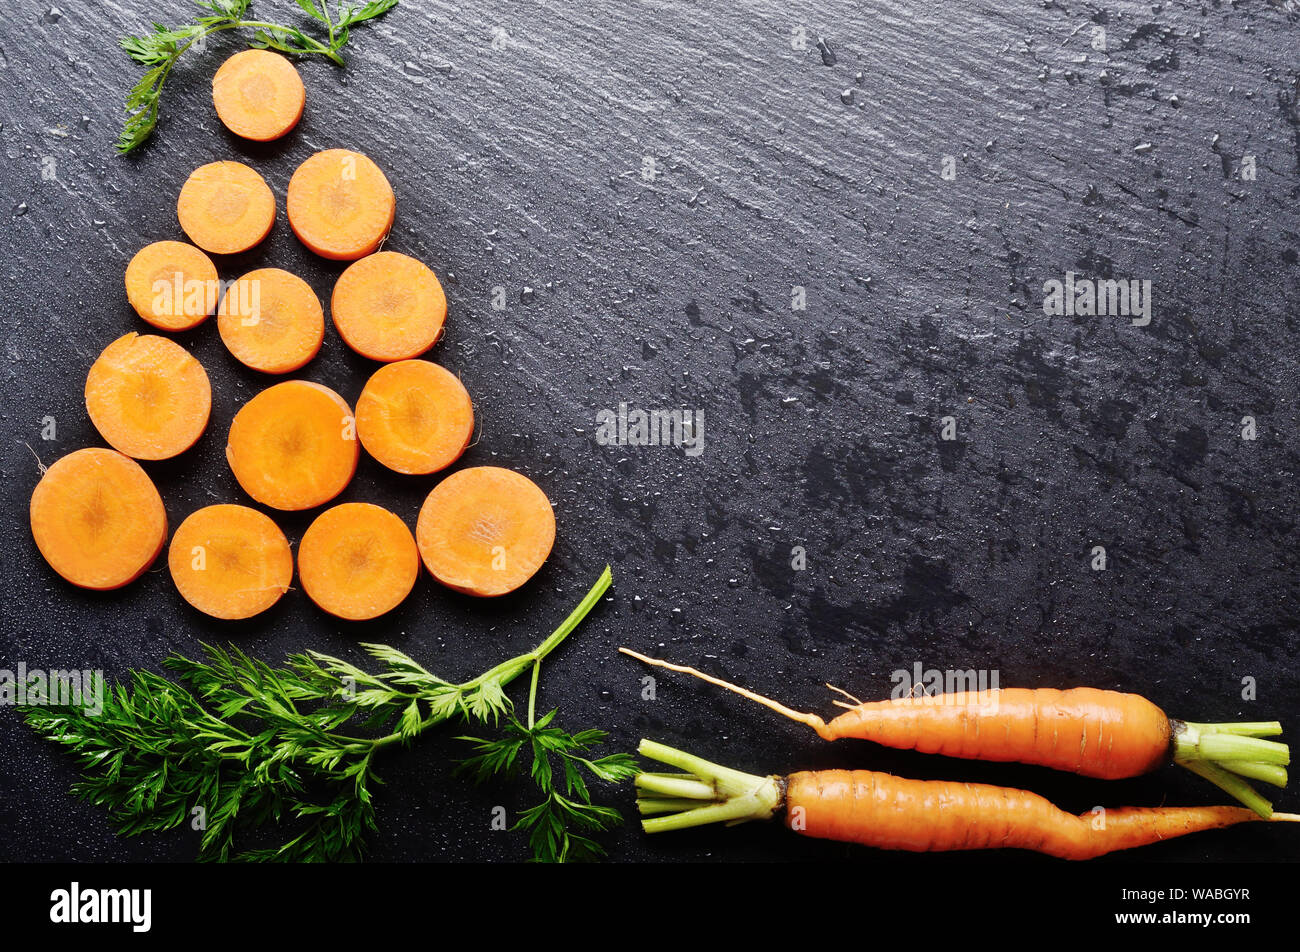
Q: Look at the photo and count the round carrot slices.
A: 13